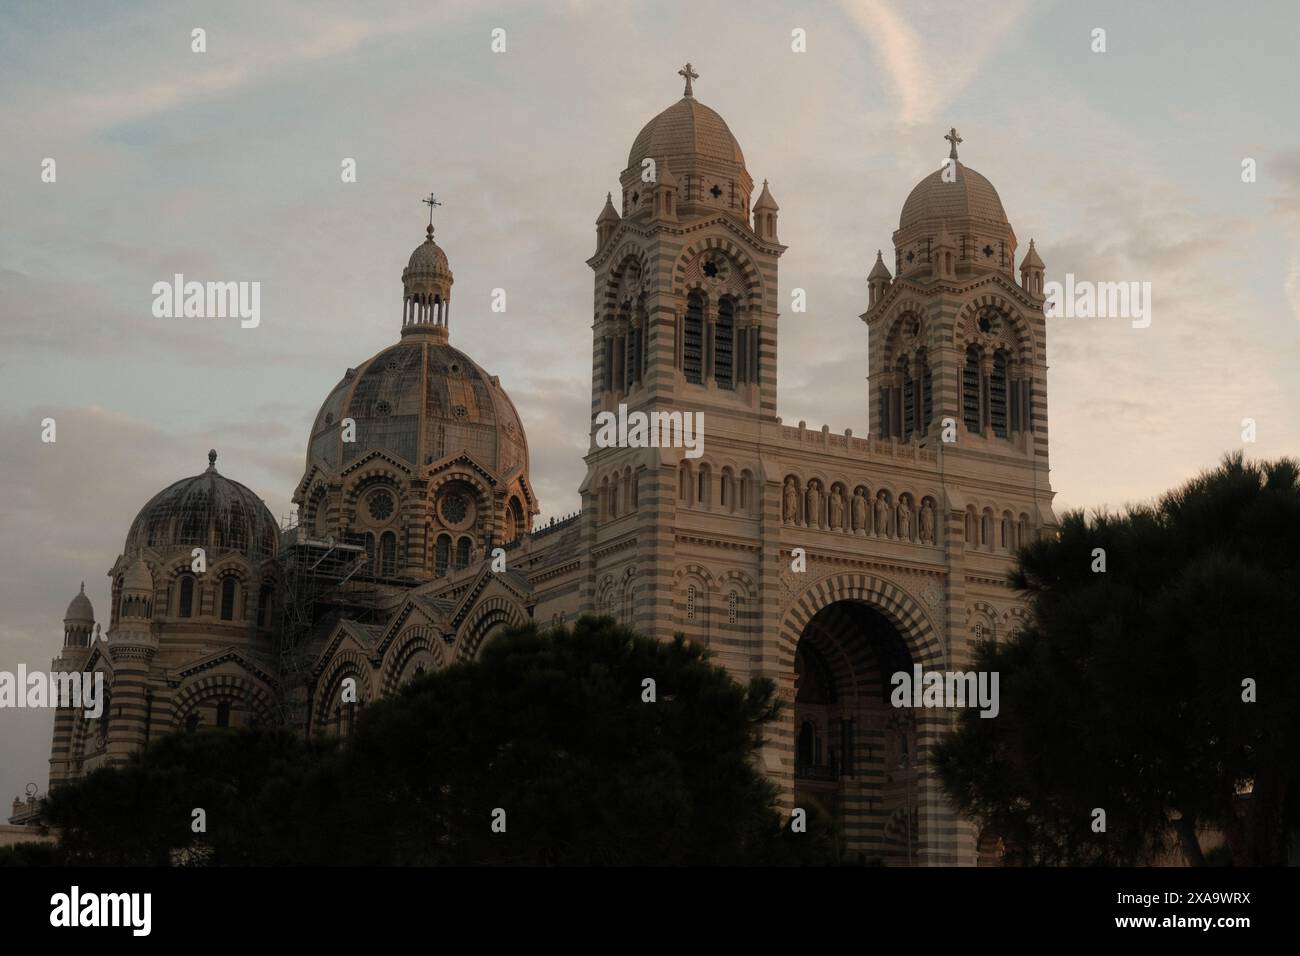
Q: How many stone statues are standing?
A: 7